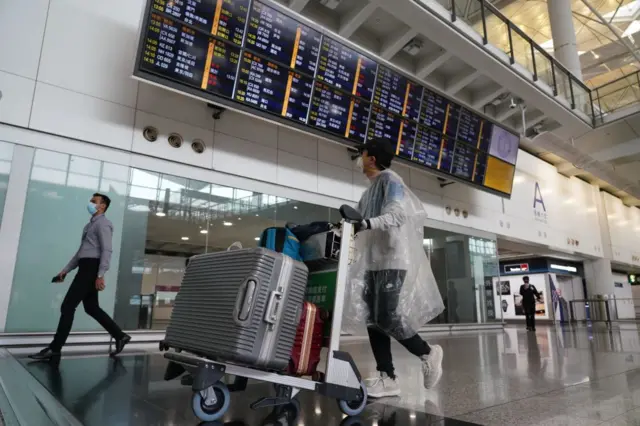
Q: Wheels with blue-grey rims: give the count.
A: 2